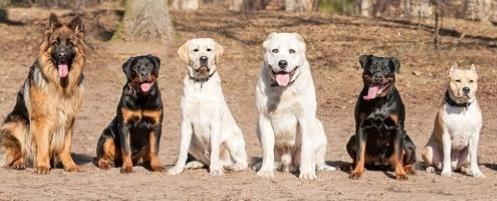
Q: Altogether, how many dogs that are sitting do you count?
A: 6